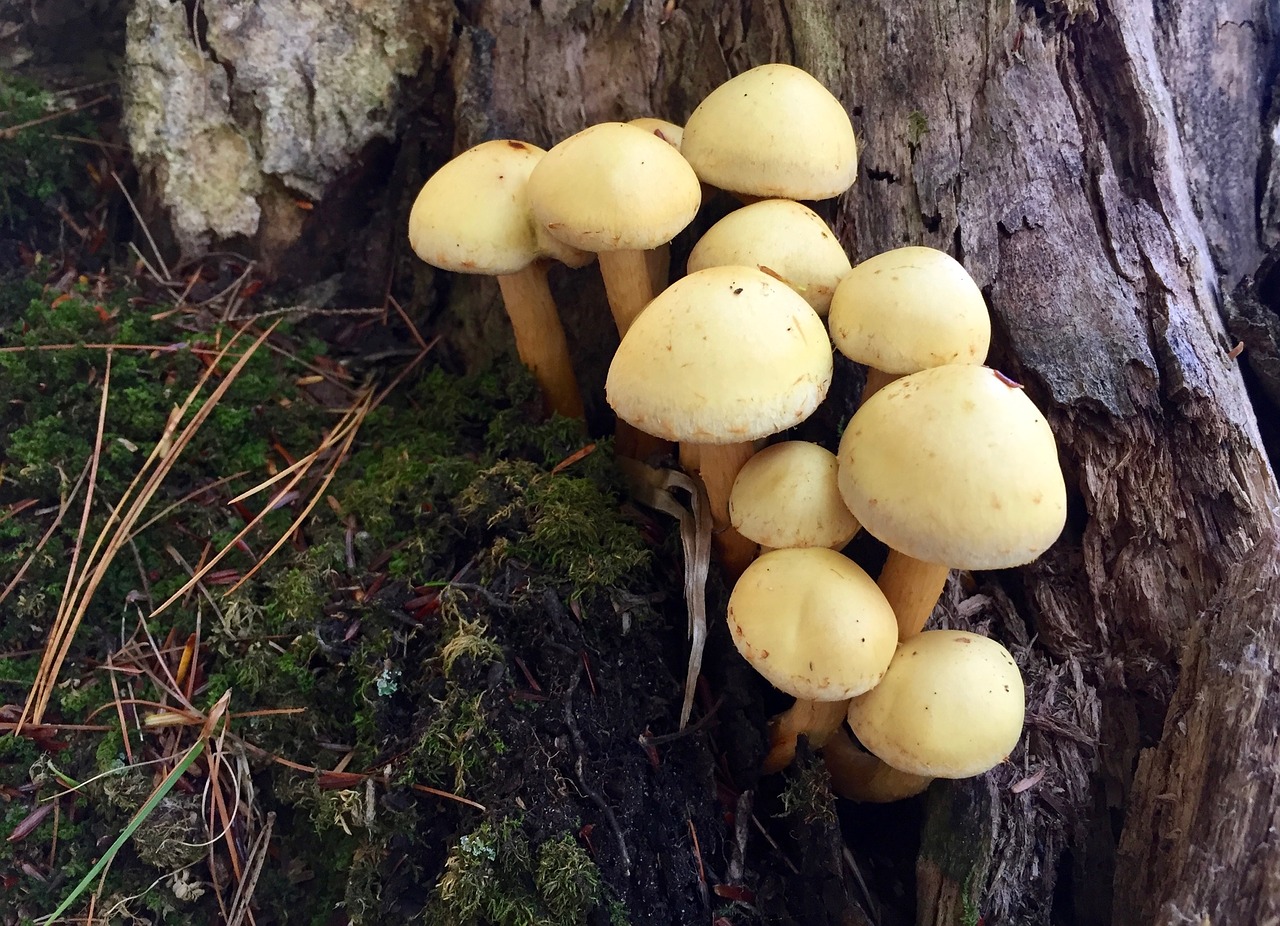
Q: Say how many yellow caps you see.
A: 11